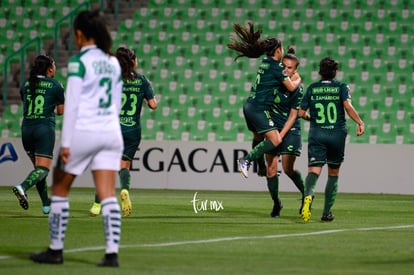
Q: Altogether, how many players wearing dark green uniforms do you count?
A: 5